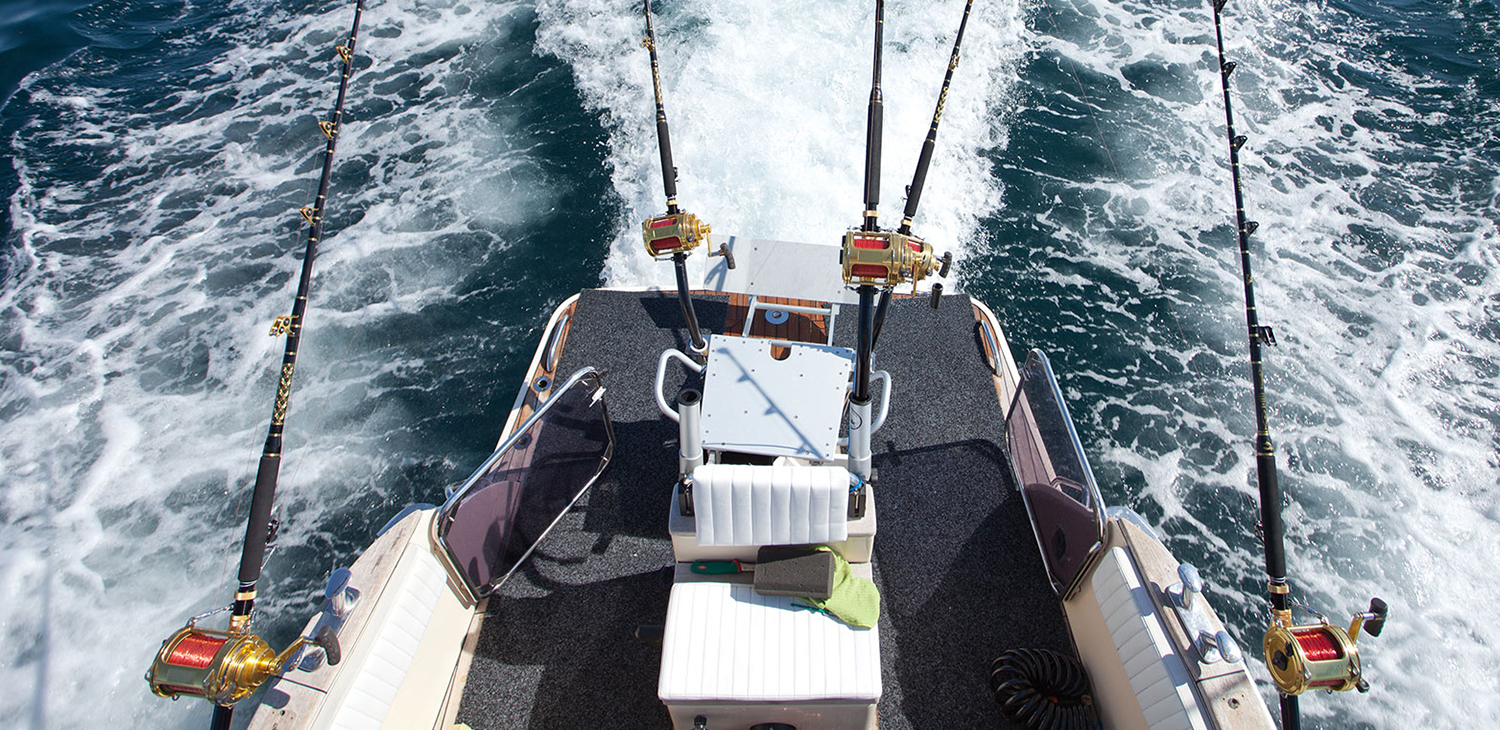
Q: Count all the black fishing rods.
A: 5